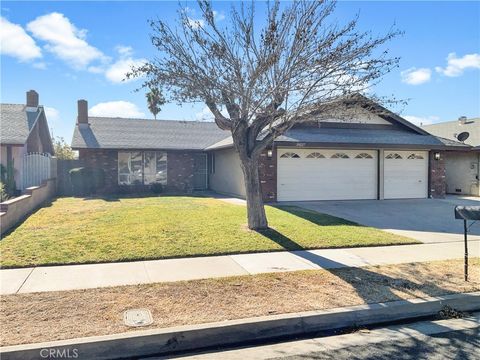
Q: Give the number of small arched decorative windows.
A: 6